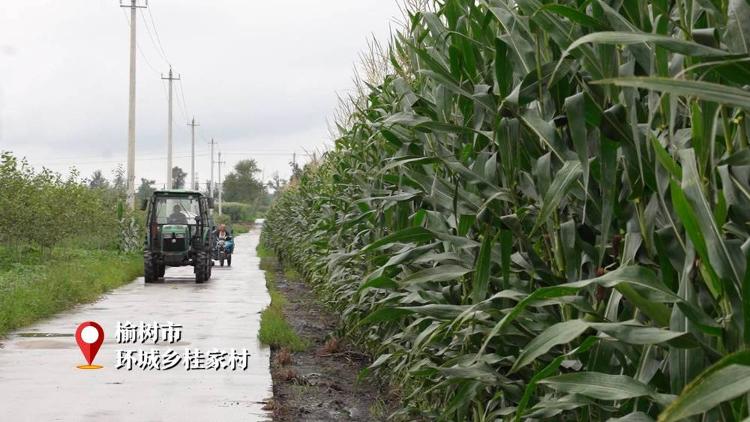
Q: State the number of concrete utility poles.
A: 5